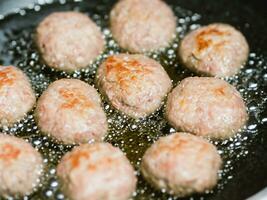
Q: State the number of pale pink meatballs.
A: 10